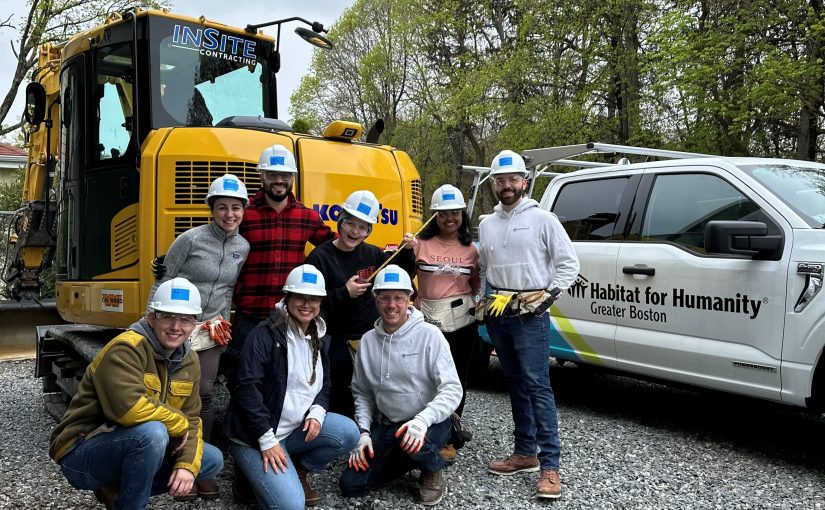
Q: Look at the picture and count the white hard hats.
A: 8